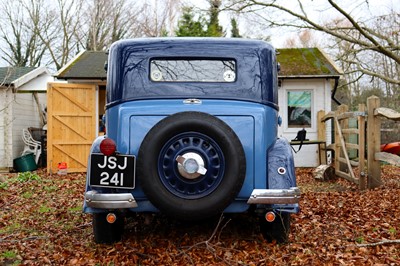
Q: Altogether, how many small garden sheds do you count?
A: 2